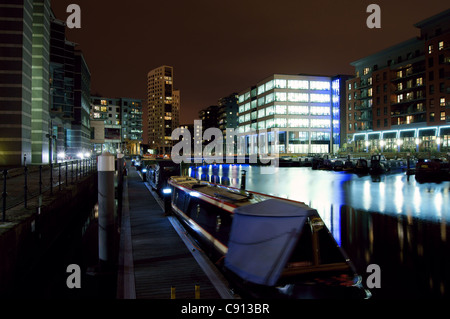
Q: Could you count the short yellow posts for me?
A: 2